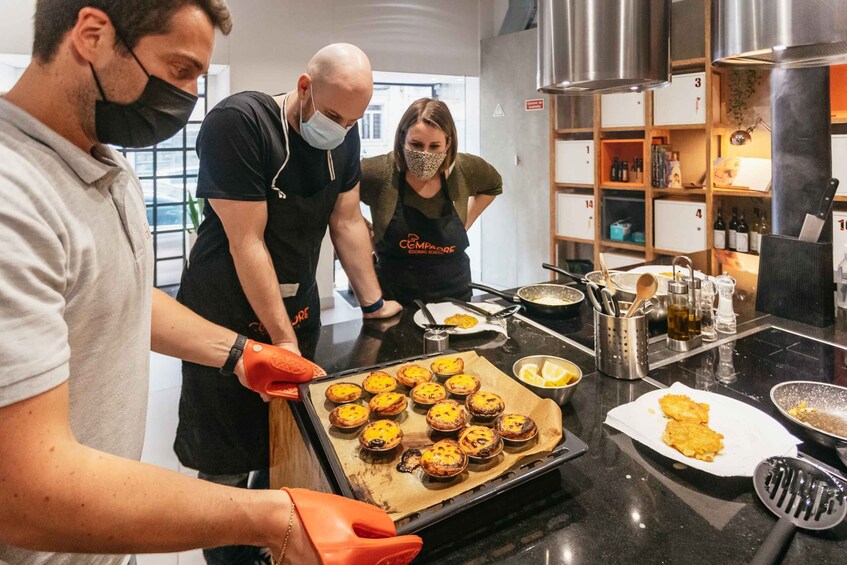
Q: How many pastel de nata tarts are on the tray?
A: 14